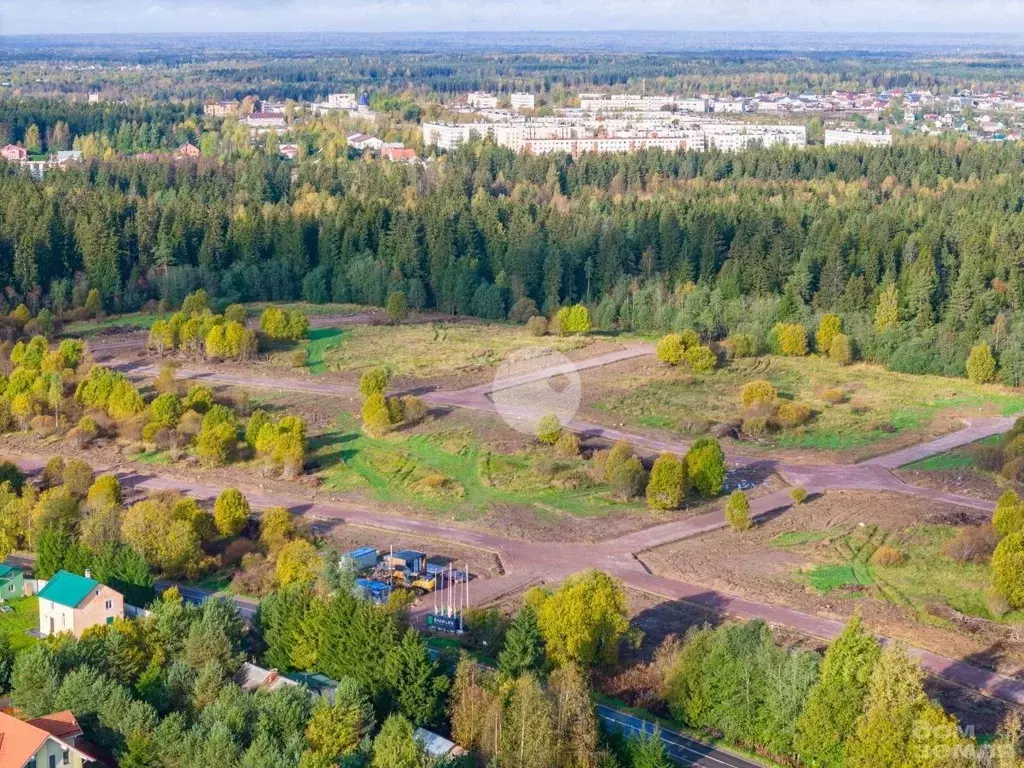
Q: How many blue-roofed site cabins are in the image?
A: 3